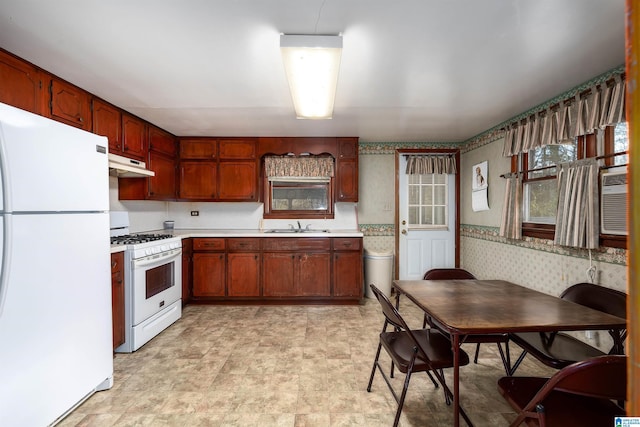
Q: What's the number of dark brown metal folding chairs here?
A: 4